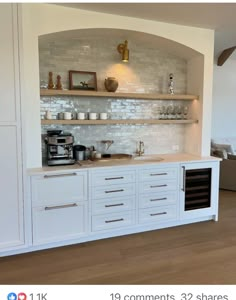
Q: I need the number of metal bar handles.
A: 11